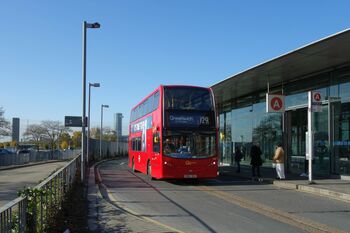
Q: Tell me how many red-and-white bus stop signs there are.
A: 2